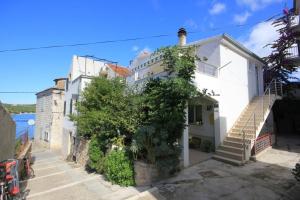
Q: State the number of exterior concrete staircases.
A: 1